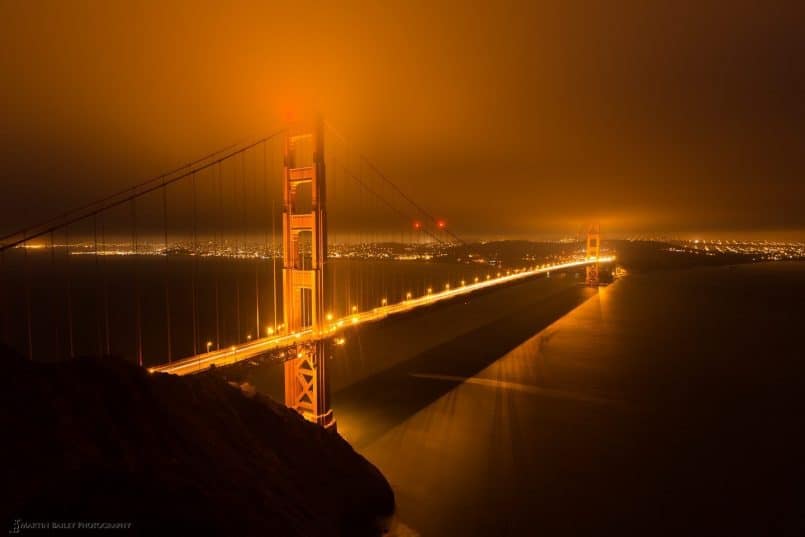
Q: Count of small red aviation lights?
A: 2